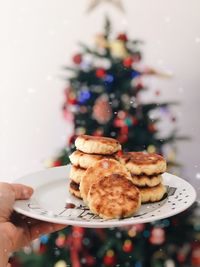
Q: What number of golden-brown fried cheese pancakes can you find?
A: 9